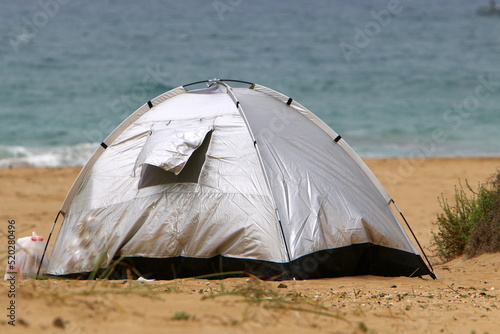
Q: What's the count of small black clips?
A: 6